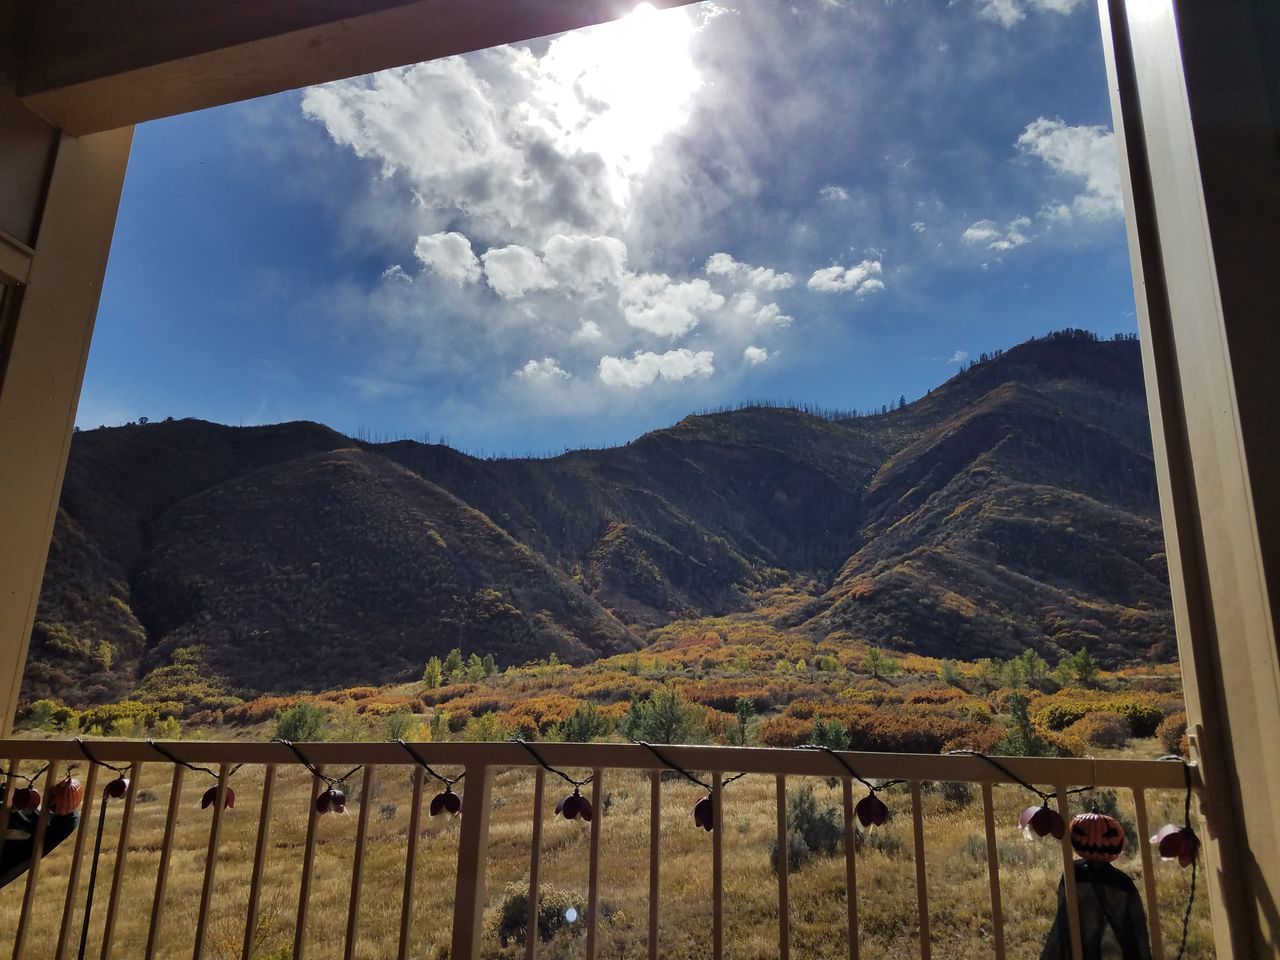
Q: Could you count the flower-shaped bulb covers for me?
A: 10